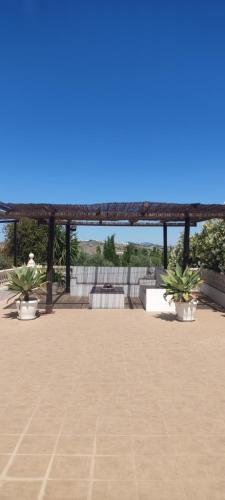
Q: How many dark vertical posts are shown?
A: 5